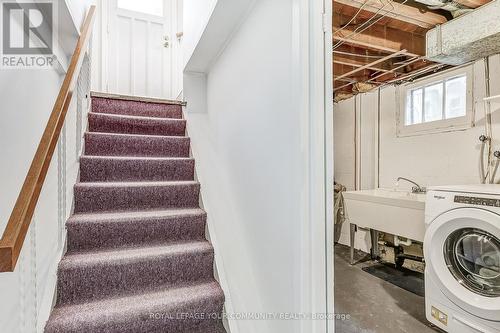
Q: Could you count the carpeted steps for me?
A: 8